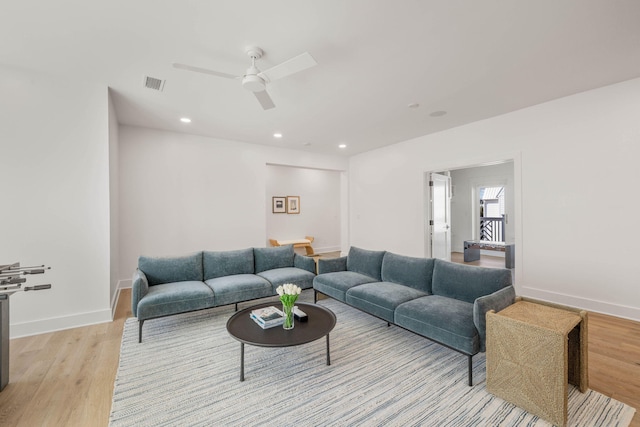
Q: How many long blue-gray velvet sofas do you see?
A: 2